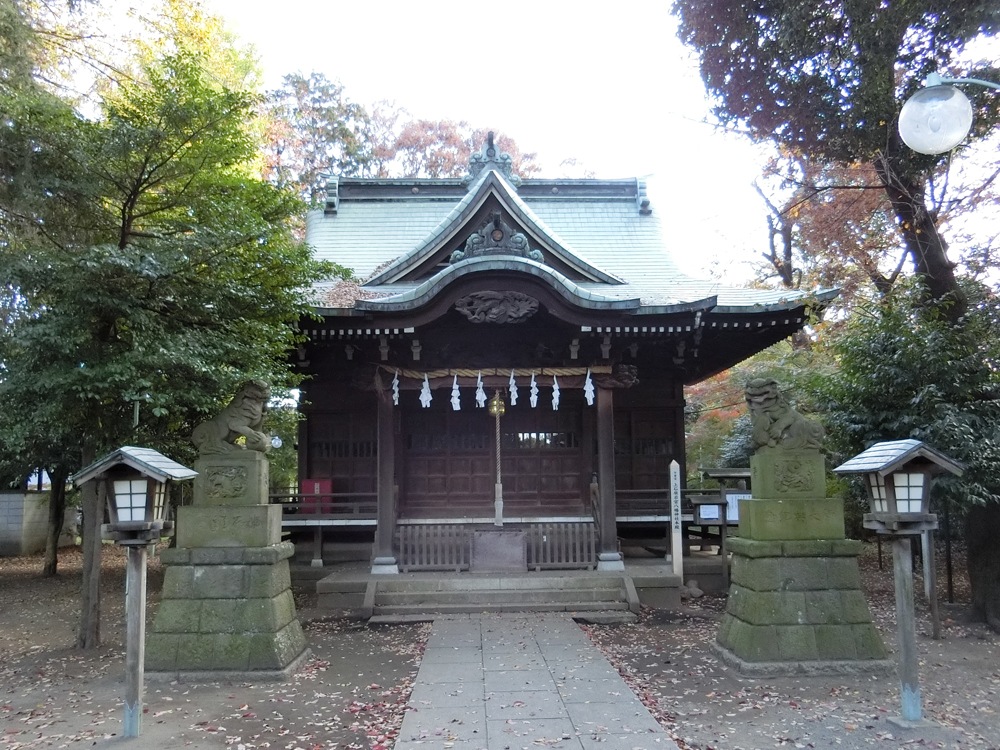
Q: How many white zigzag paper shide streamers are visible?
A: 8